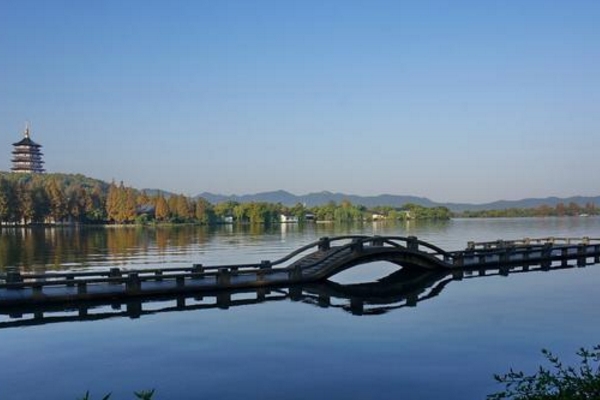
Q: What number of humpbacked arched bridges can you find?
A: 1